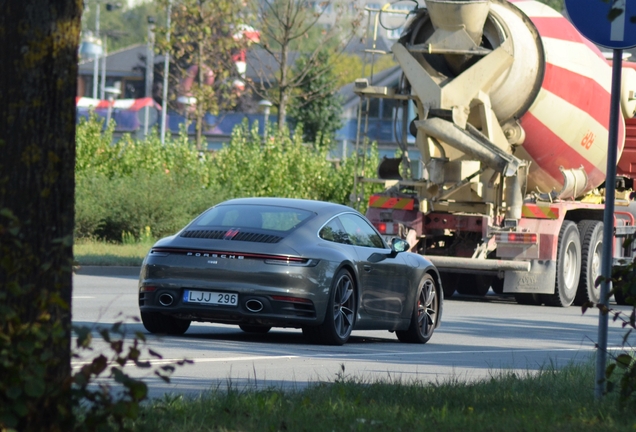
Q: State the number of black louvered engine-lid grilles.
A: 2